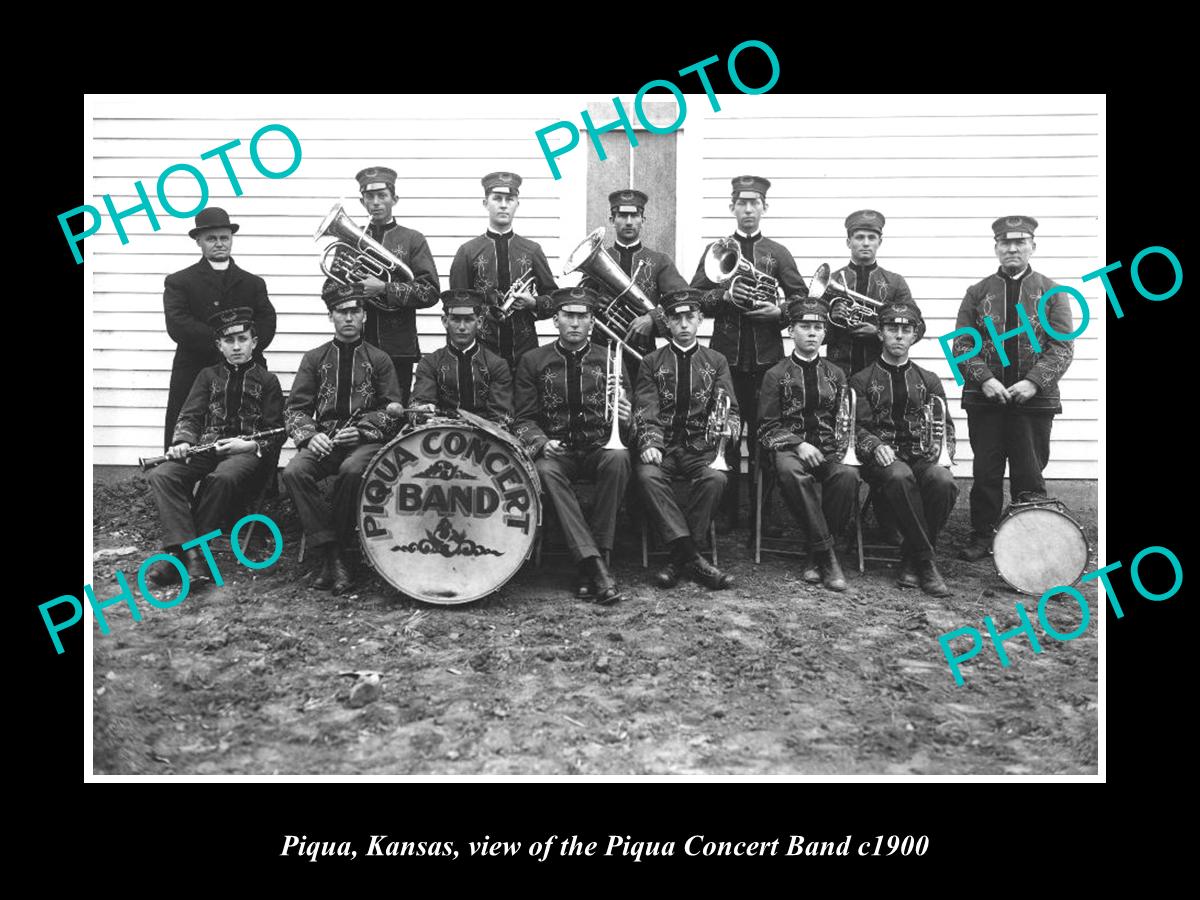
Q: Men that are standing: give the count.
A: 7